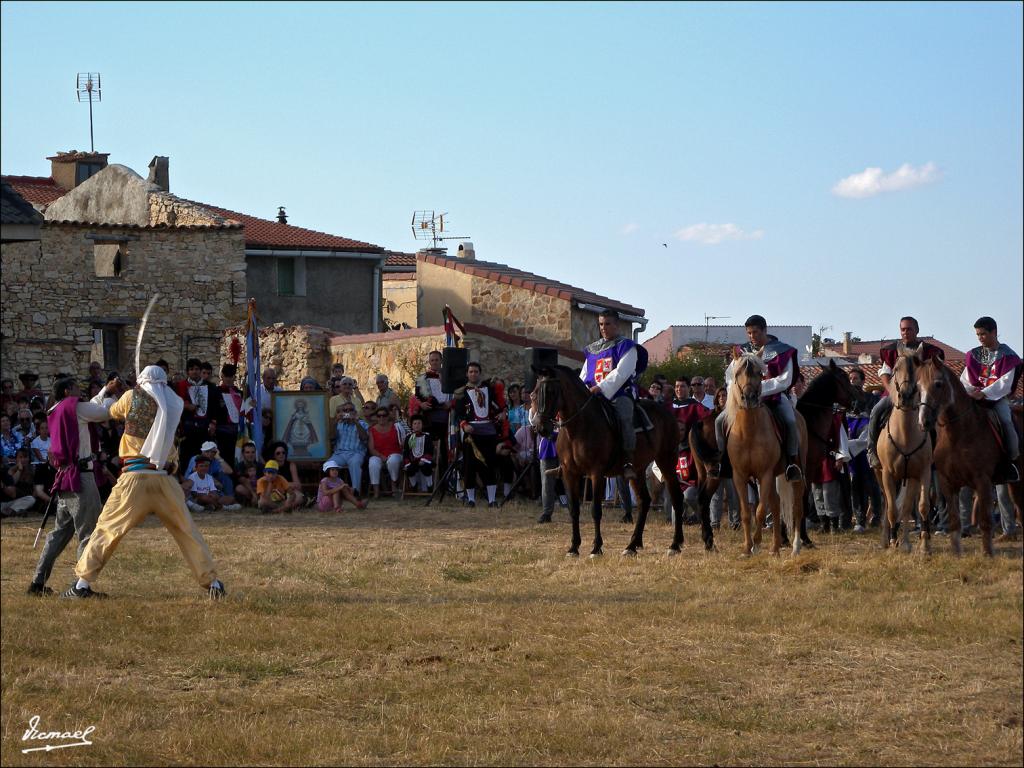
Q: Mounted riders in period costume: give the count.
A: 4